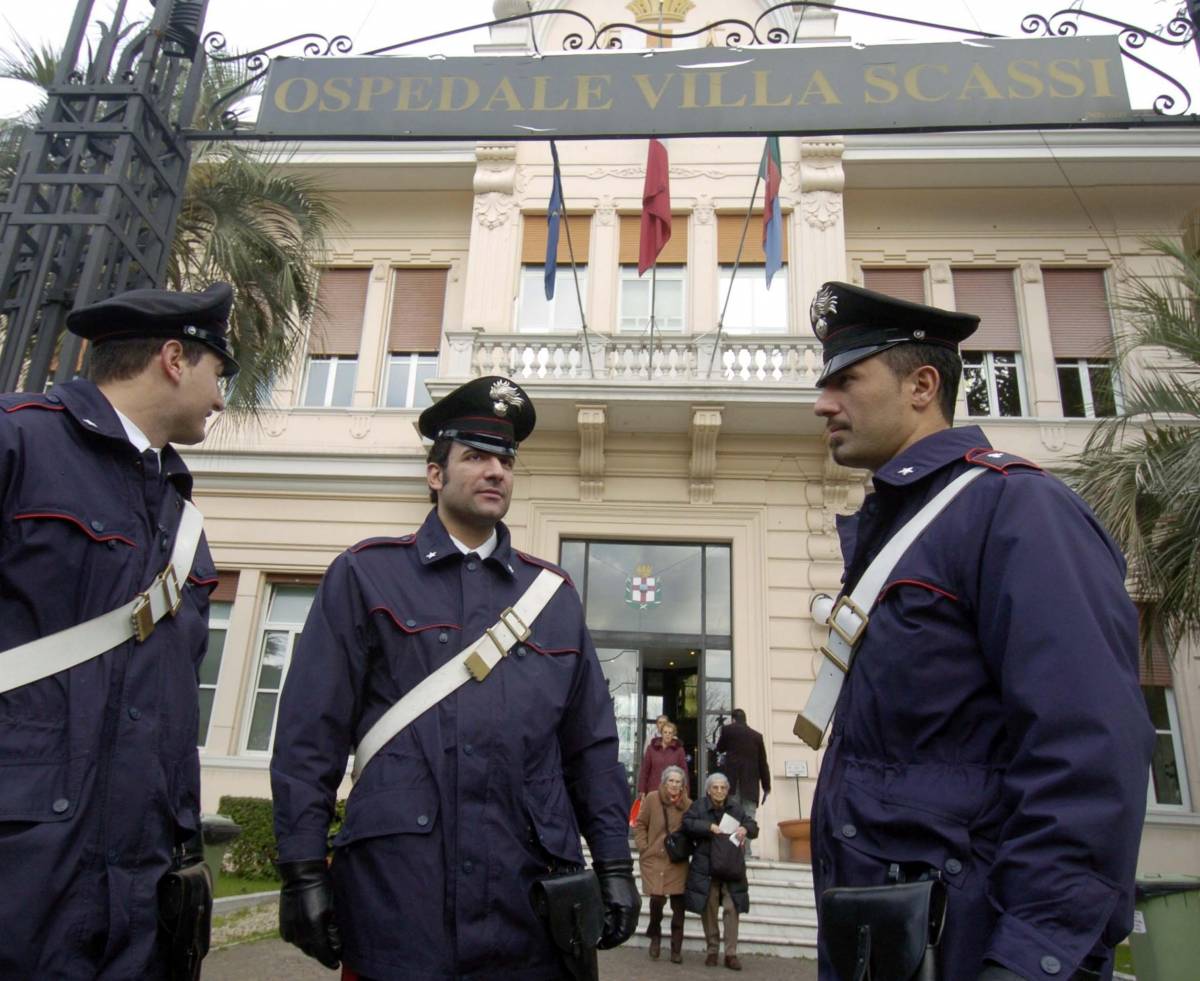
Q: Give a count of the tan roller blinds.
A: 3